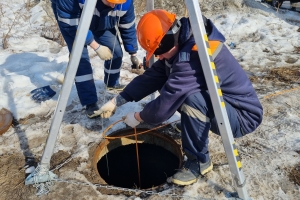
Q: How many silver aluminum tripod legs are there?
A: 3